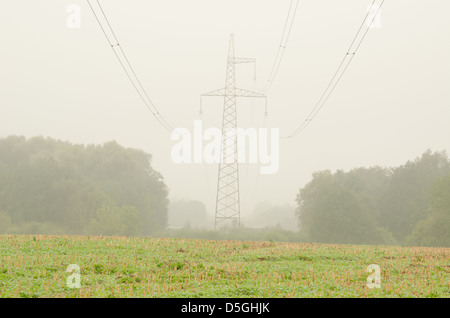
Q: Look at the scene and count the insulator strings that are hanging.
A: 3